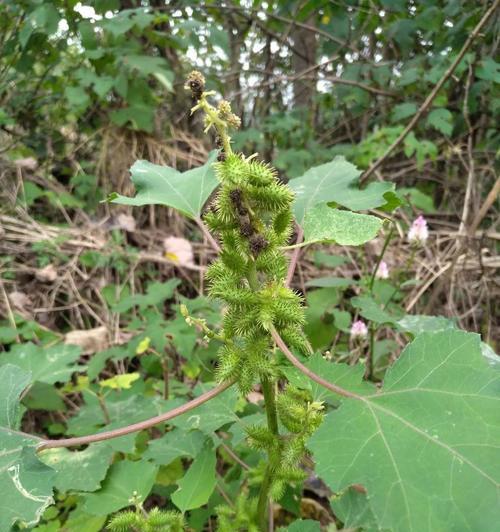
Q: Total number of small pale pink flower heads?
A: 3